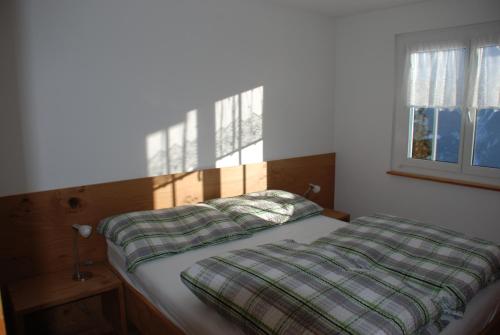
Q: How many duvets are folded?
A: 2